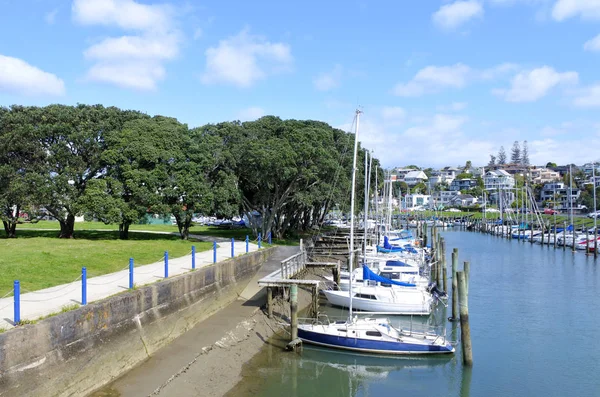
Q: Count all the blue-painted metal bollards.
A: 10